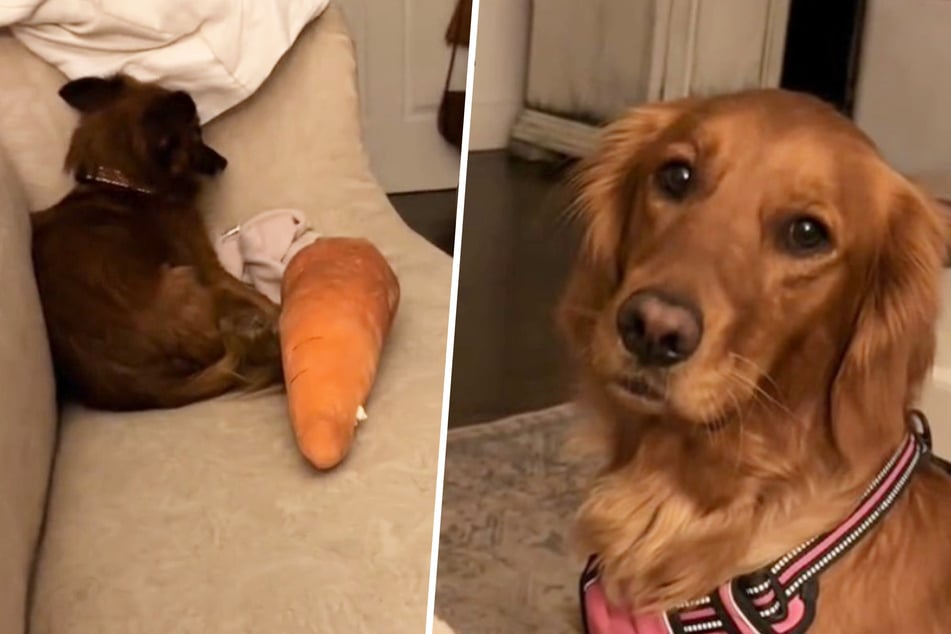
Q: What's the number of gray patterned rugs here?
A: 1